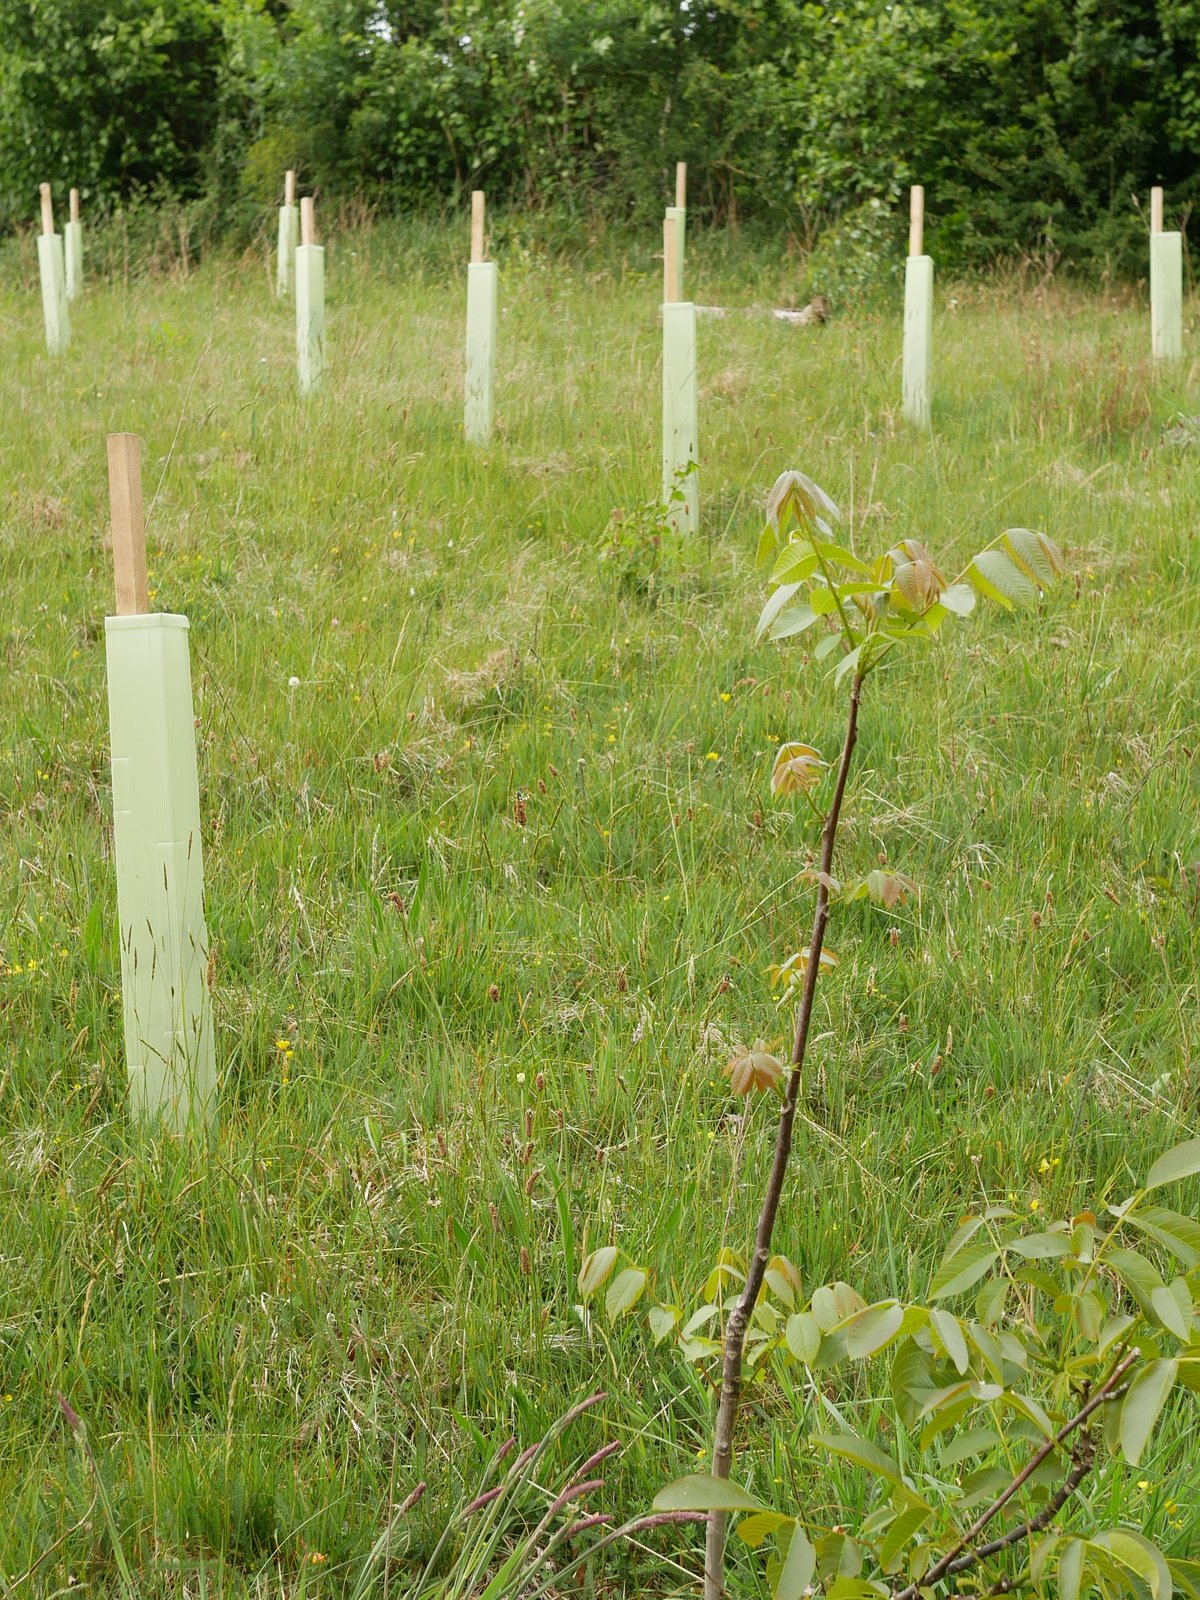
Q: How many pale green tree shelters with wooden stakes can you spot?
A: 10